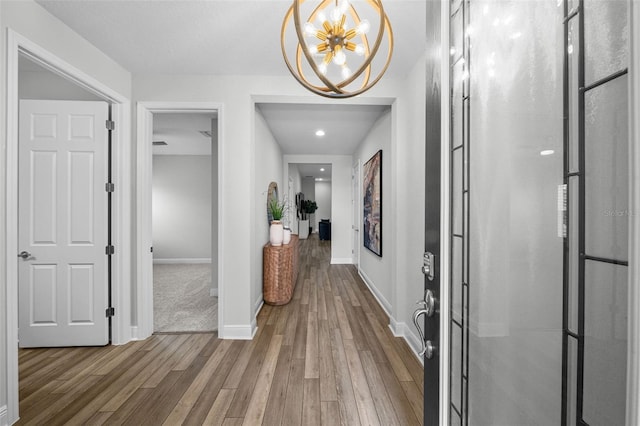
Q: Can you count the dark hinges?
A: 4